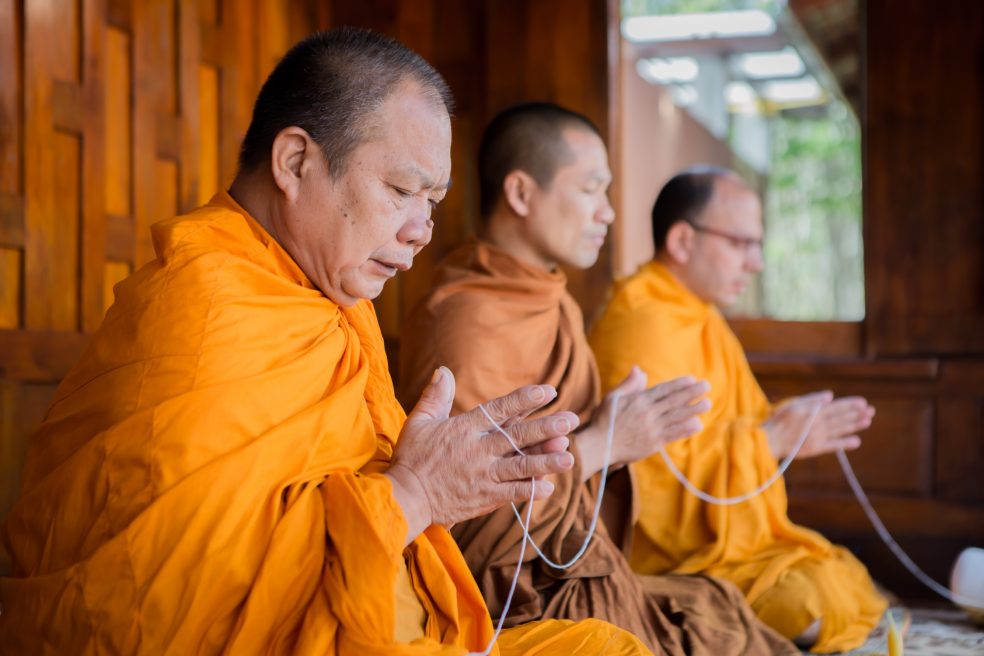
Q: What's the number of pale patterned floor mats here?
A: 1